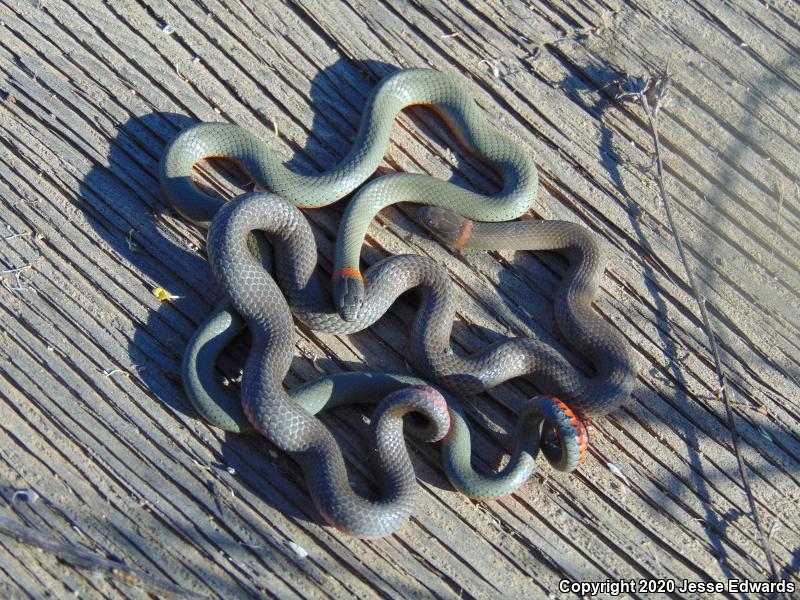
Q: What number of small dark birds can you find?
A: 0